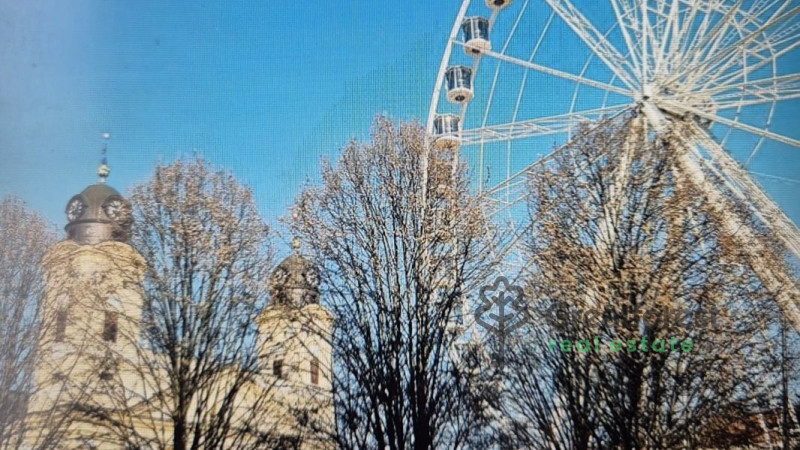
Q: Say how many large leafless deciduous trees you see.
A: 4